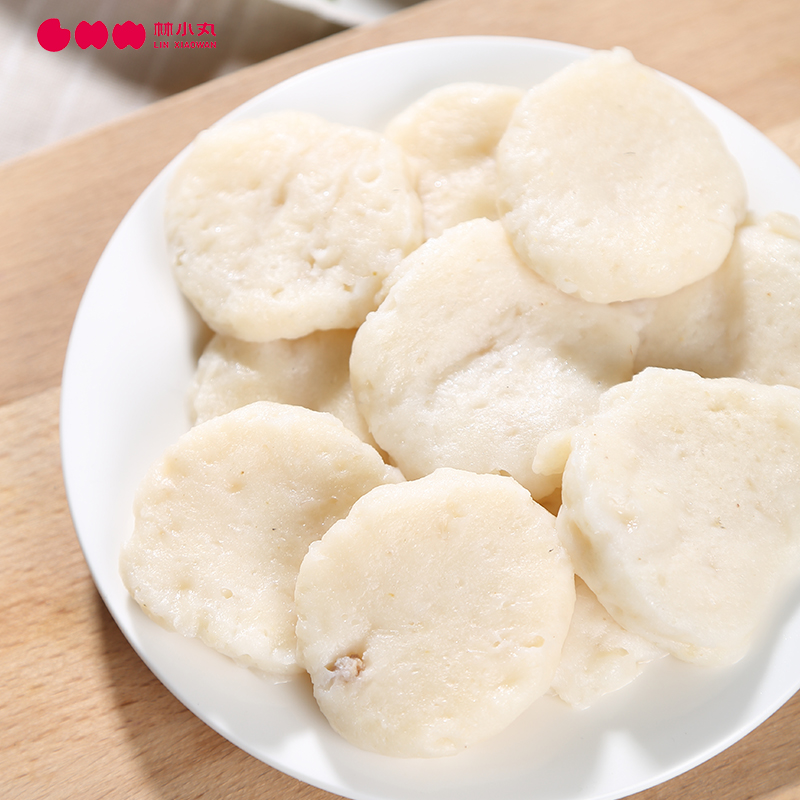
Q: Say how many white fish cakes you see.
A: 10